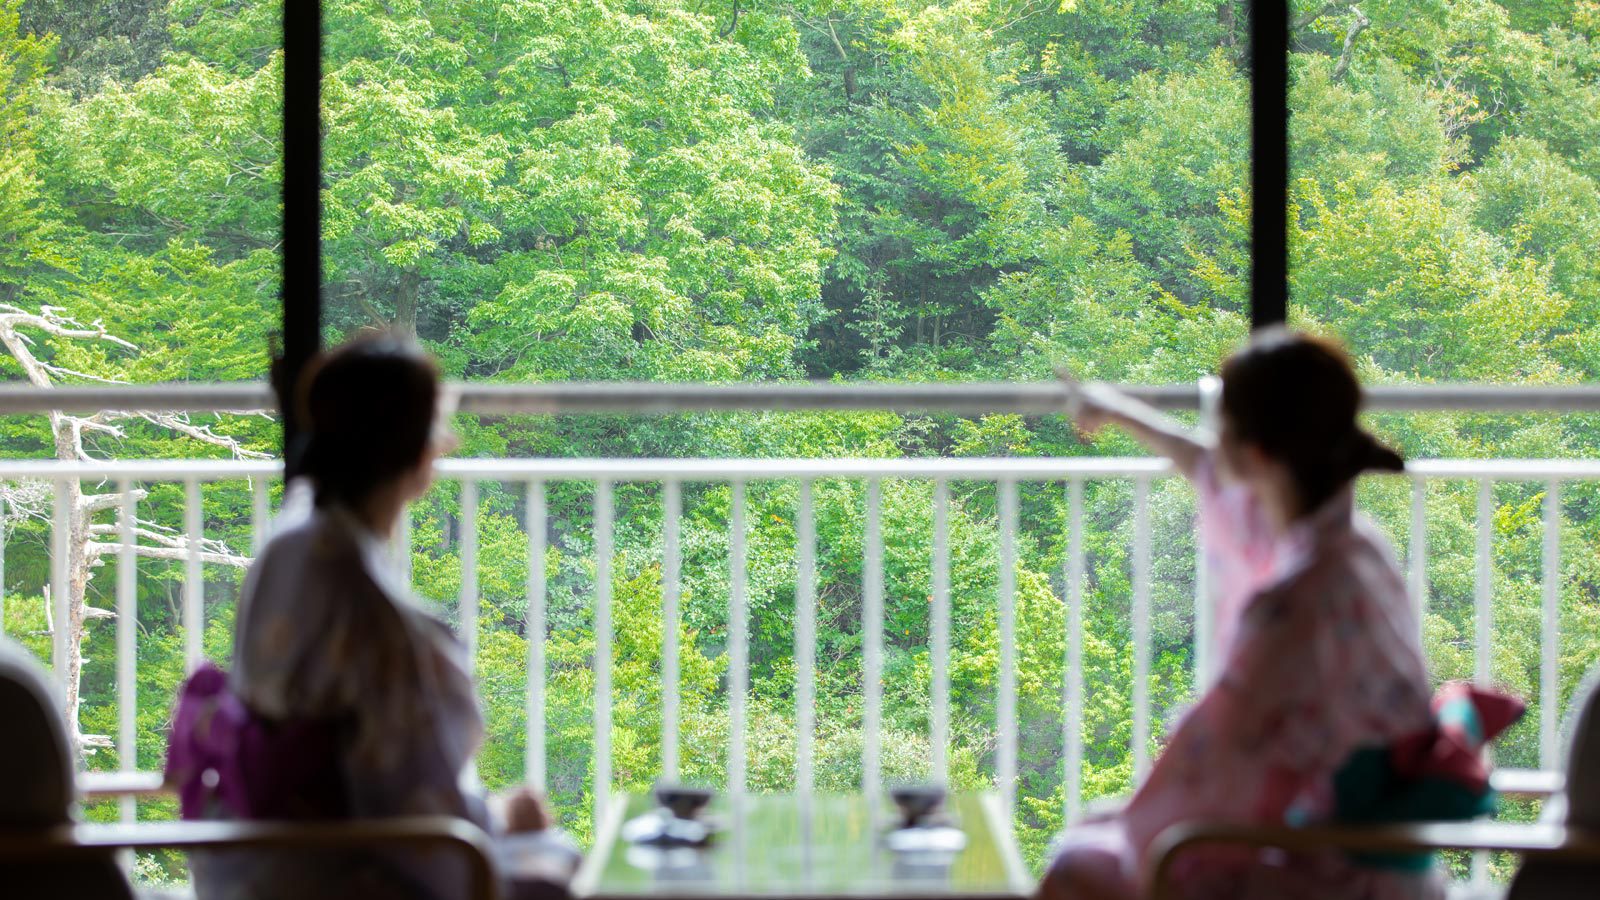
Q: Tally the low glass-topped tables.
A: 1